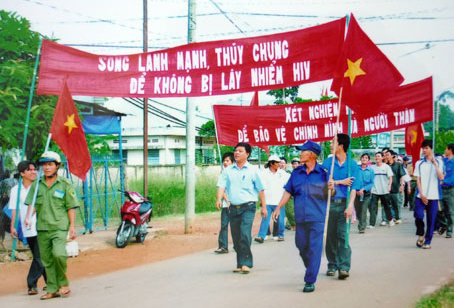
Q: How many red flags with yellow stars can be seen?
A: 3